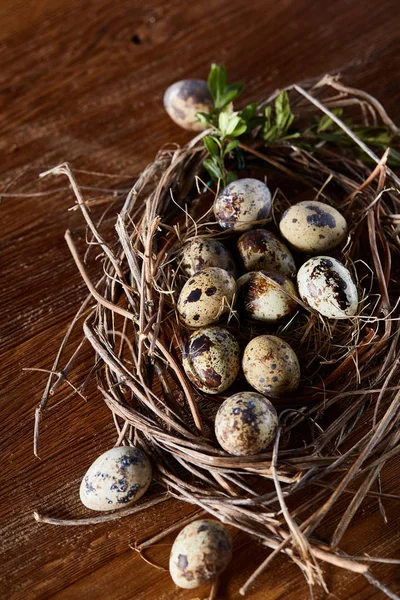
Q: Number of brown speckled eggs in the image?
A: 13